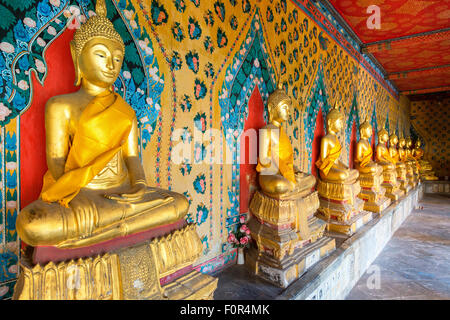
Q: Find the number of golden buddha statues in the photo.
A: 9